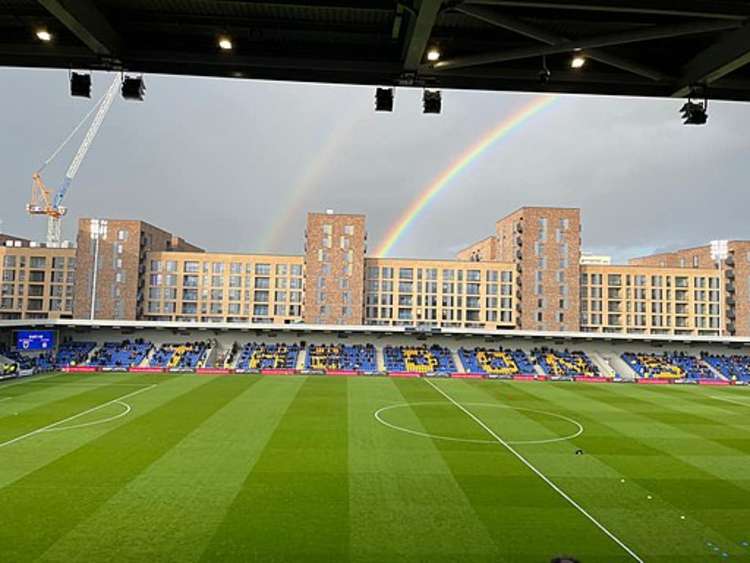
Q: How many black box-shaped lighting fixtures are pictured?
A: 5